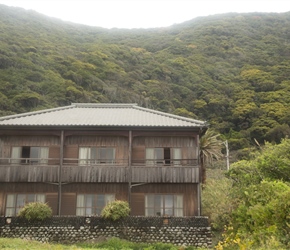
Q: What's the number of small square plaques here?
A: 3